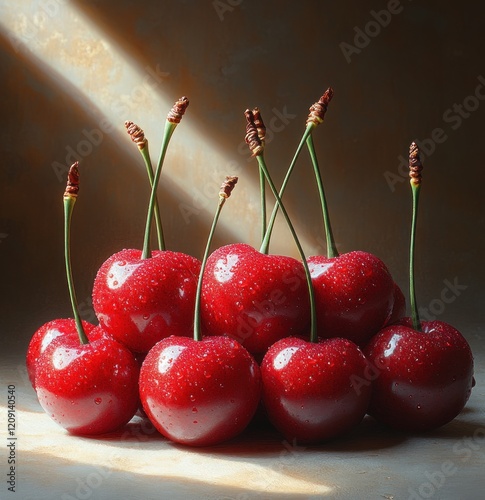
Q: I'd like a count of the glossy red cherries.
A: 9